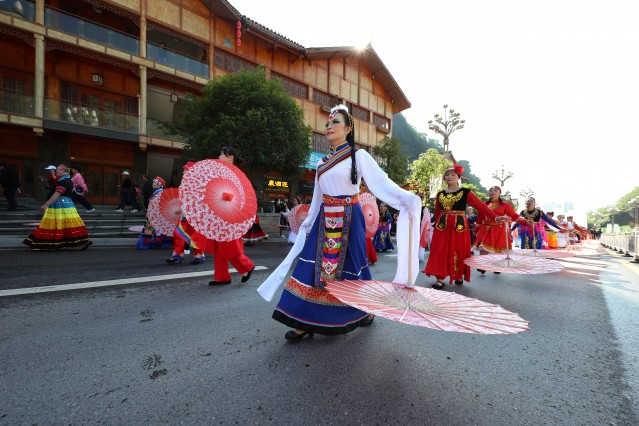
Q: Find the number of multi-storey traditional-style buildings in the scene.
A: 1